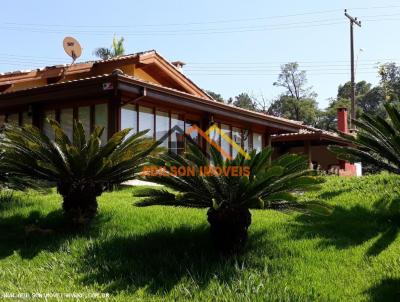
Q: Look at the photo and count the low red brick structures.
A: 1